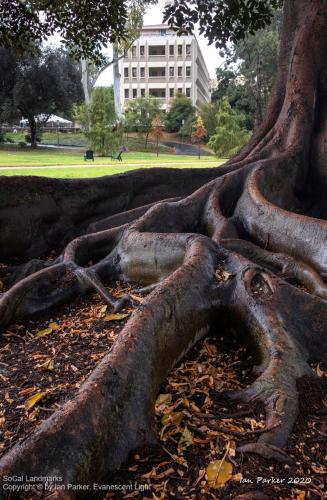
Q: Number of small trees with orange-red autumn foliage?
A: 2